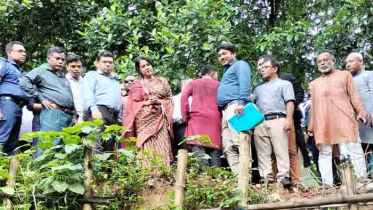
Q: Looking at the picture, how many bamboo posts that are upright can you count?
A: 5